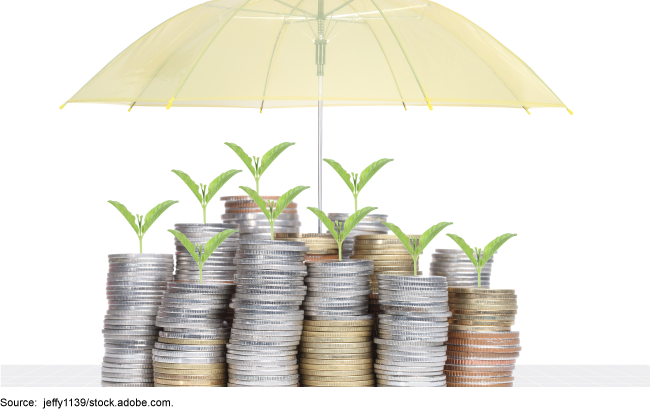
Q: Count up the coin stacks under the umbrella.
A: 12